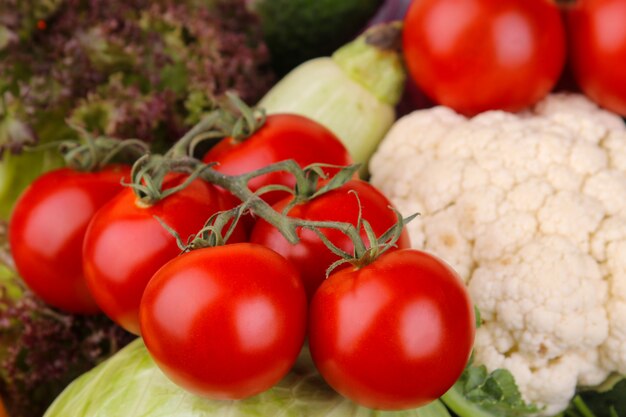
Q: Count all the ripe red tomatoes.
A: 8